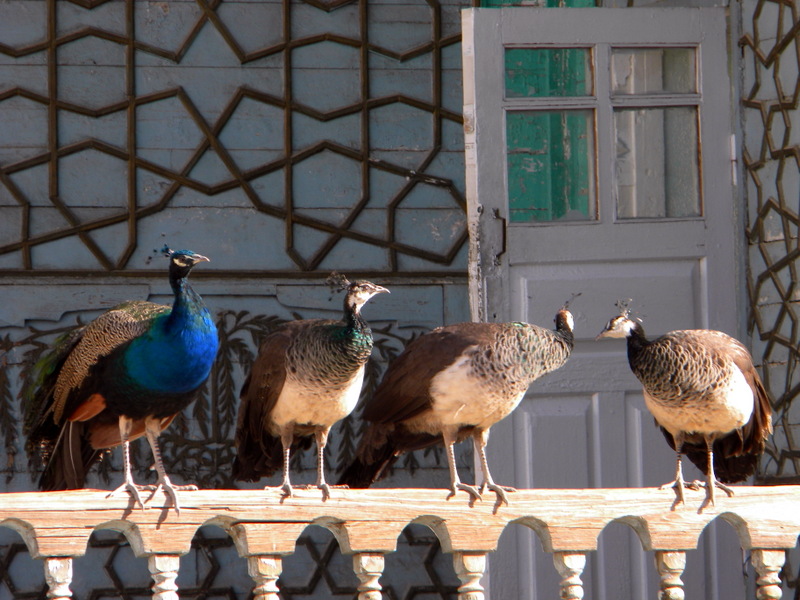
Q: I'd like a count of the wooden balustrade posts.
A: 8